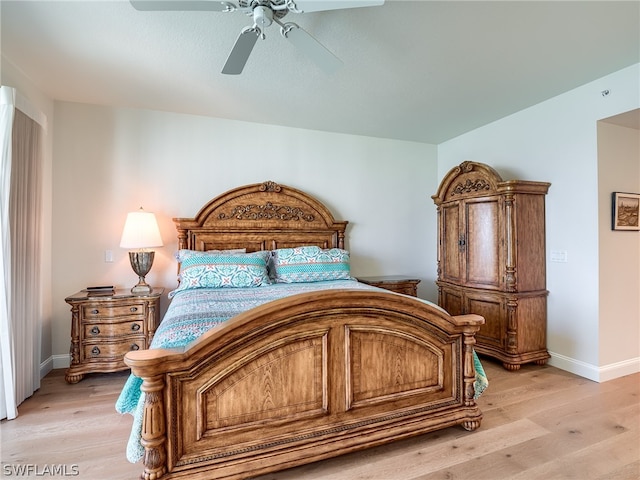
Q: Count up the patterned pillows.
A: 2